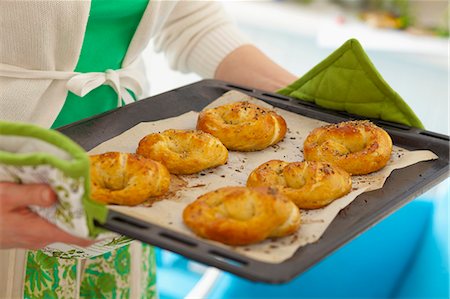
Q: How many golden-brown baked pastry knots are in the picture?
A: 6